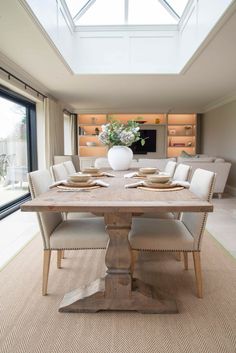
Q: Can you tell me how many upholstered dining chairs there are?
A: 6